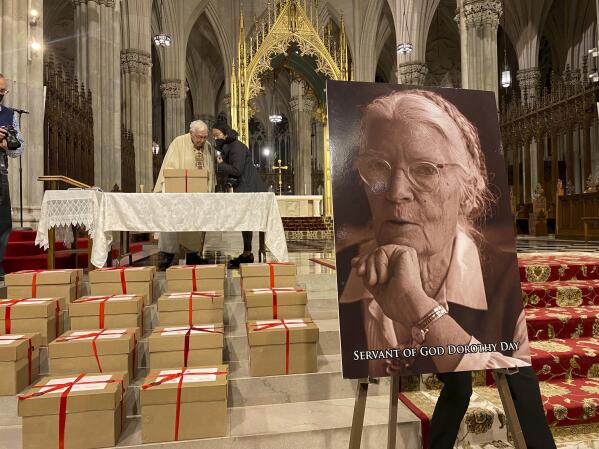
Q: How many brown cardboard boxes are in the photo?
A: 15